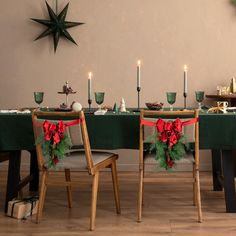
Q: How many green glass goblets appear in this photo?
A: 4